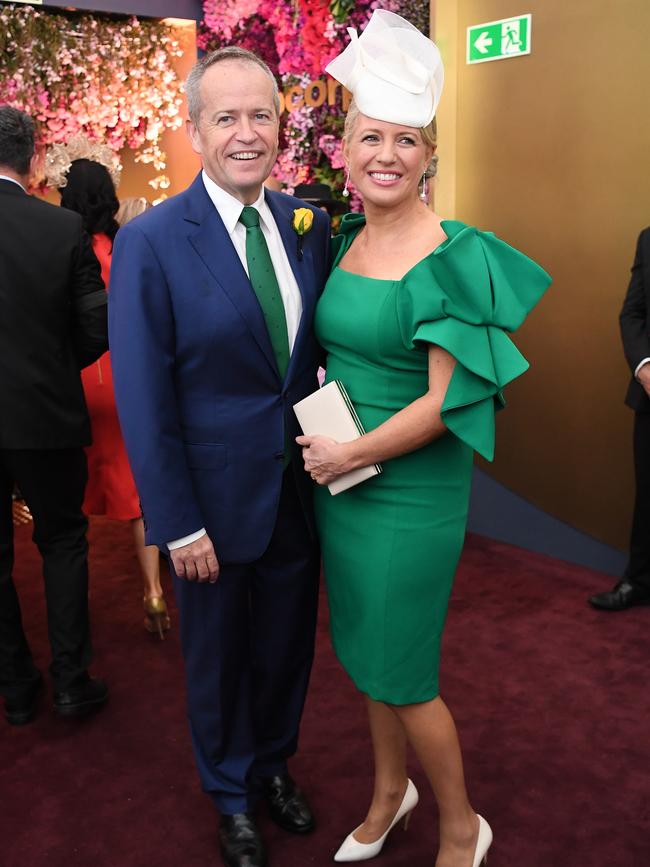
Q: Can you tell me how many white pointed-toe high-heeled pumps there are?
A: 2